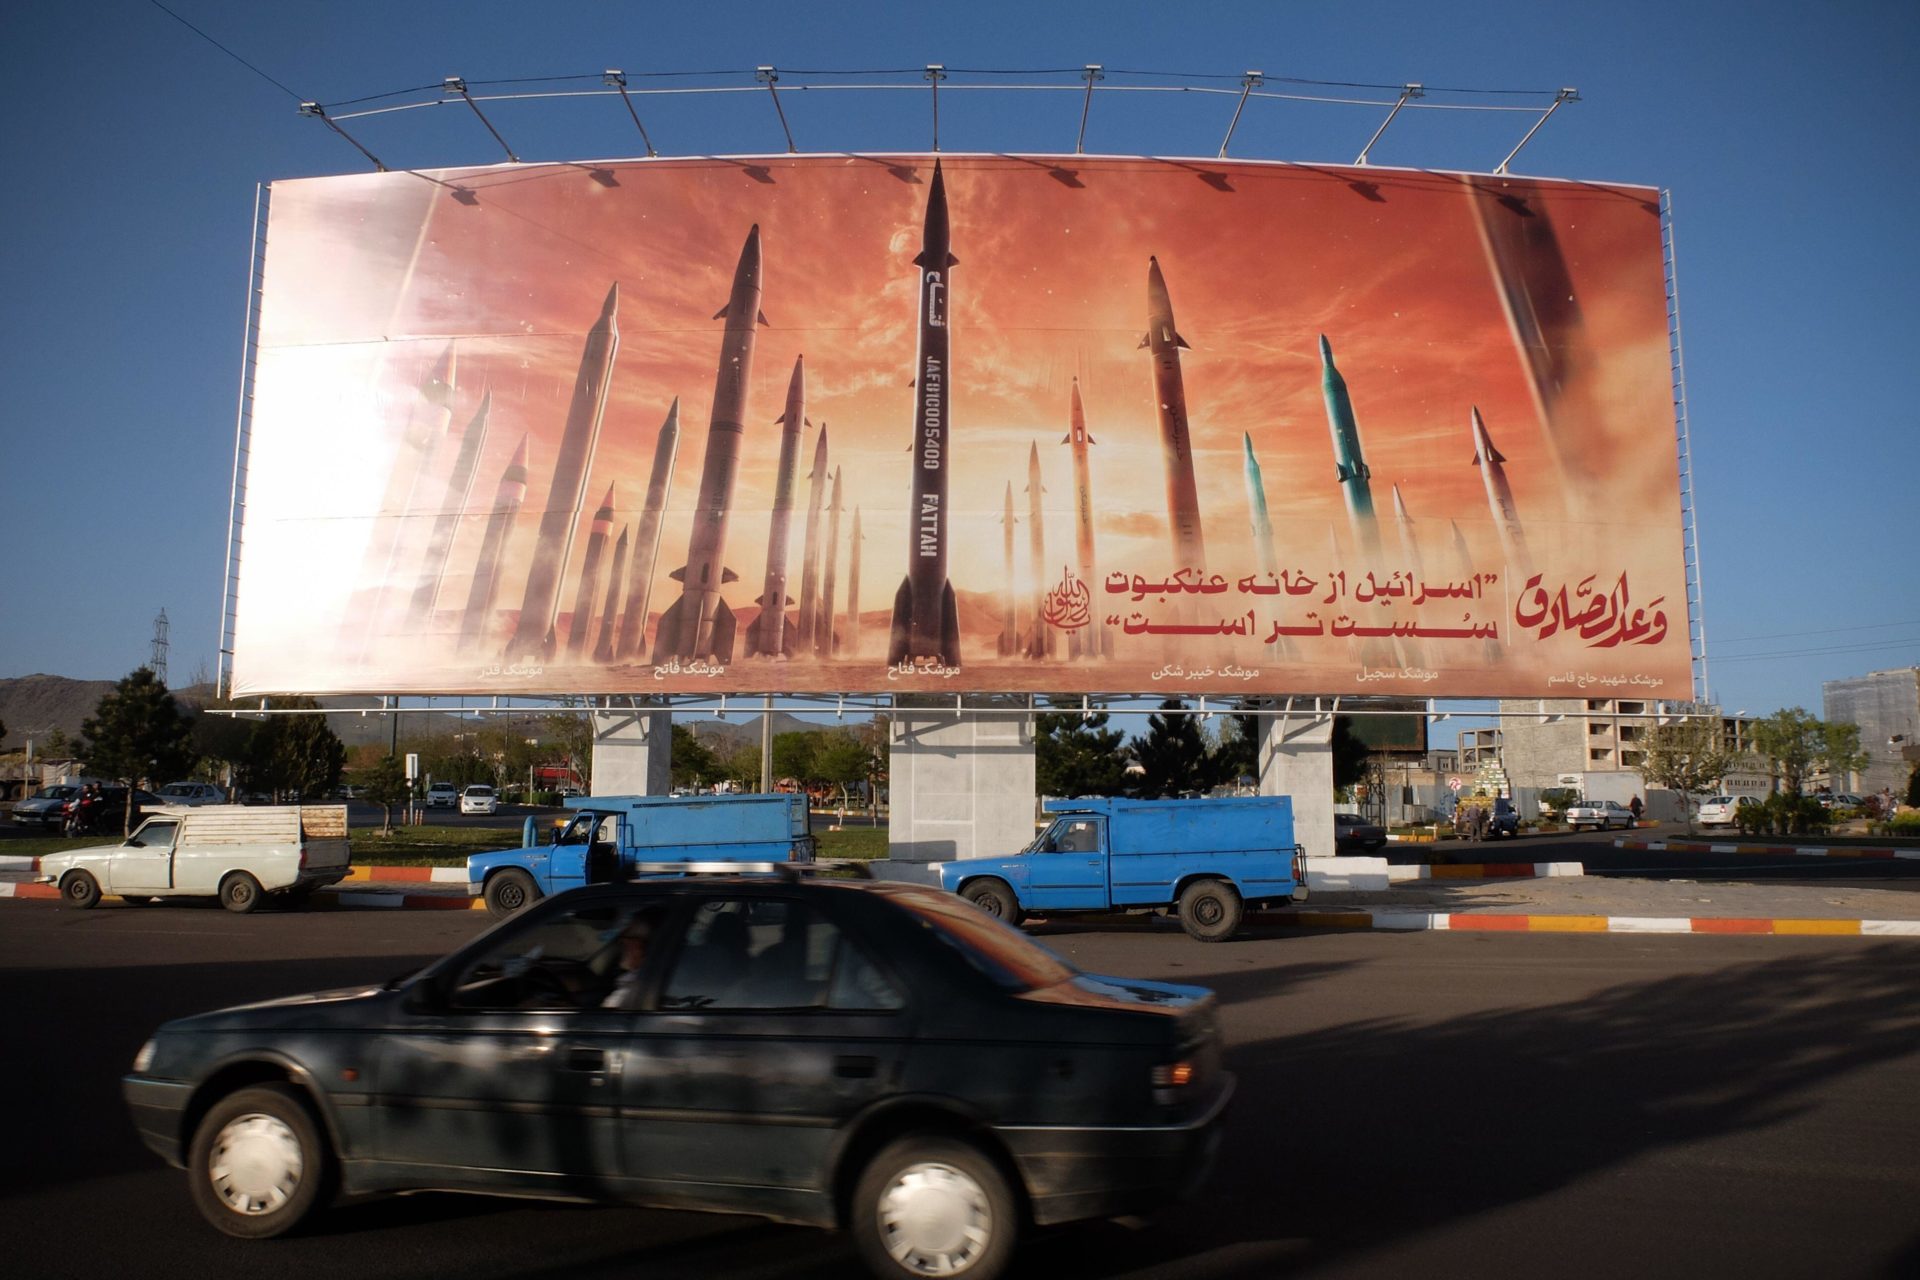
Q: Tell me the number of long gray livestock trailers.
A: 0